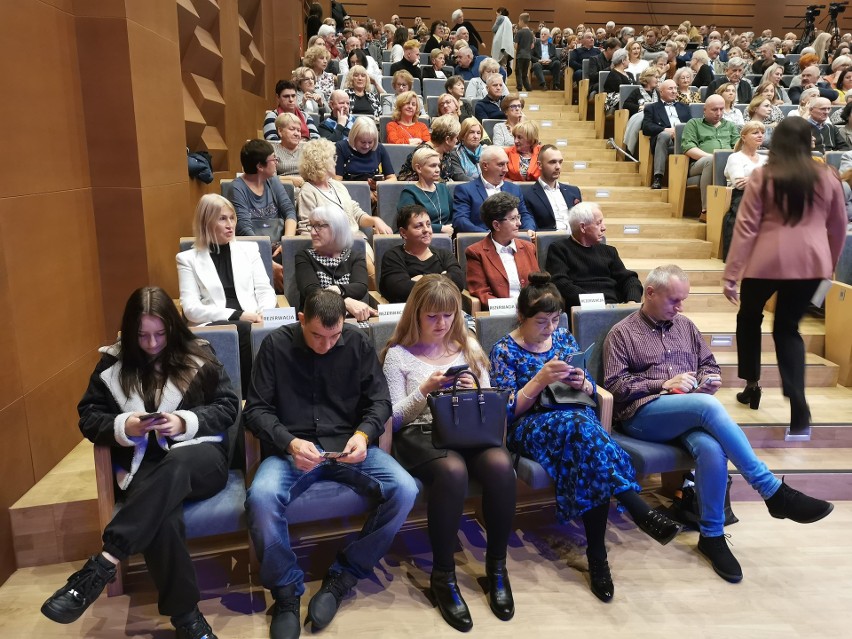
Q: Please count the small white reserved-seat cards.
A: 4